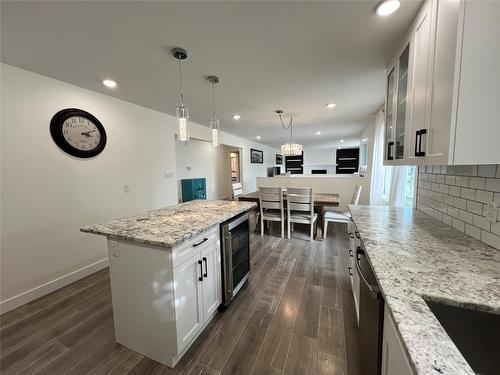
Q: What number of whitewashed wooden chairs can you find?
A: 4